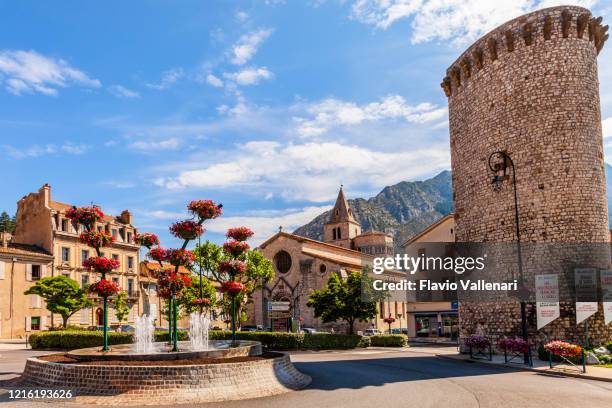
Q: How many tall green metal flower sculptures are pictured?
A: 4